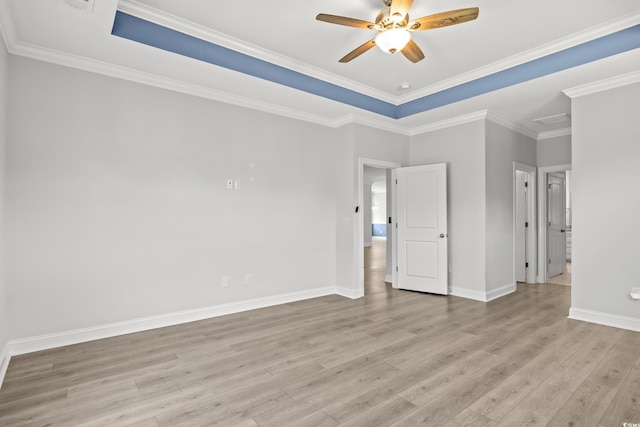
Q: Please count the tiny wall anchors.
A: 2